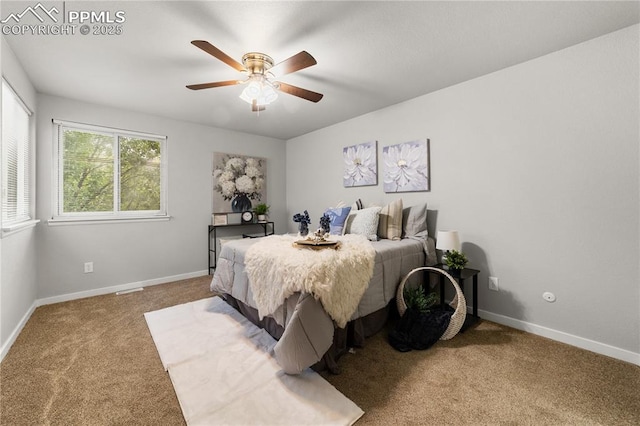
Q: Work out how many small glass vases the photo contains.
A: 2